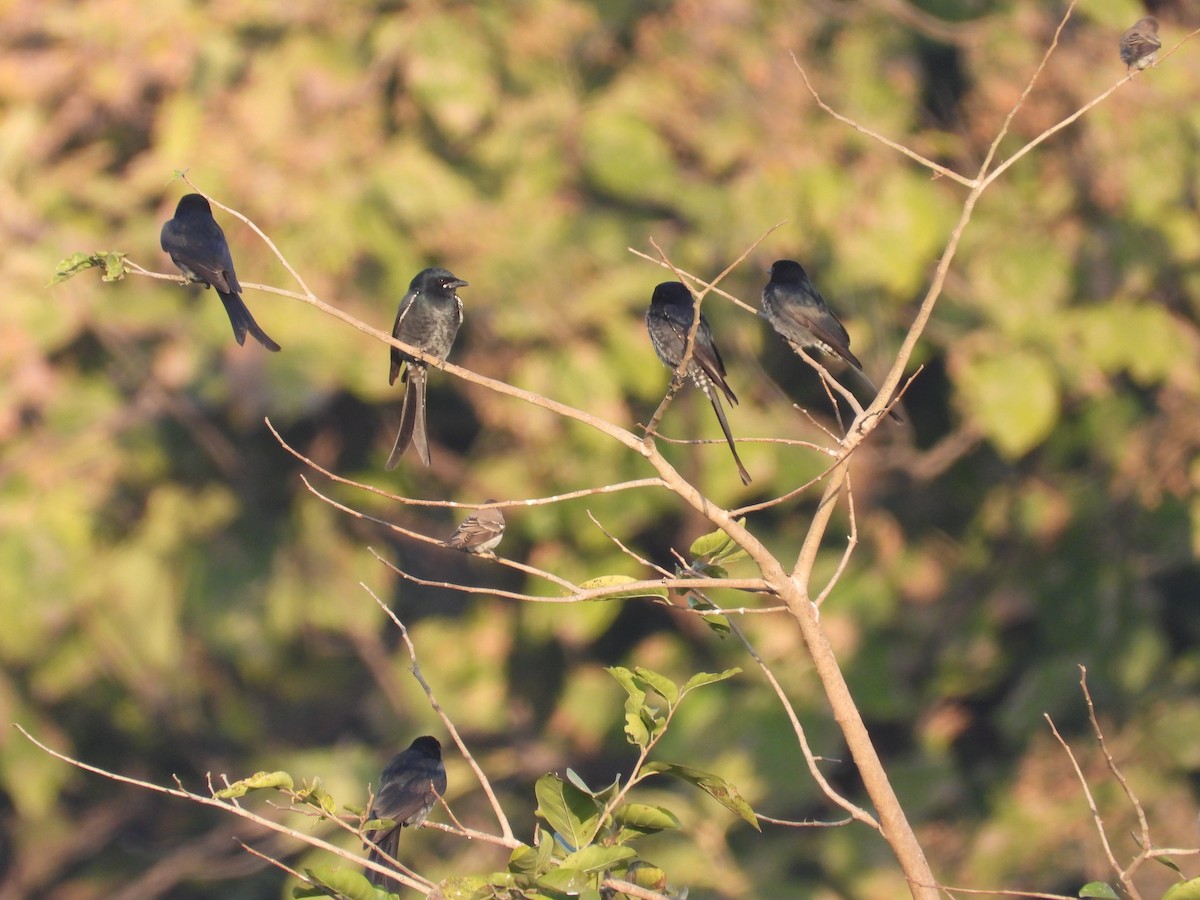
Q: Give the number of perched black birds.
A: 5